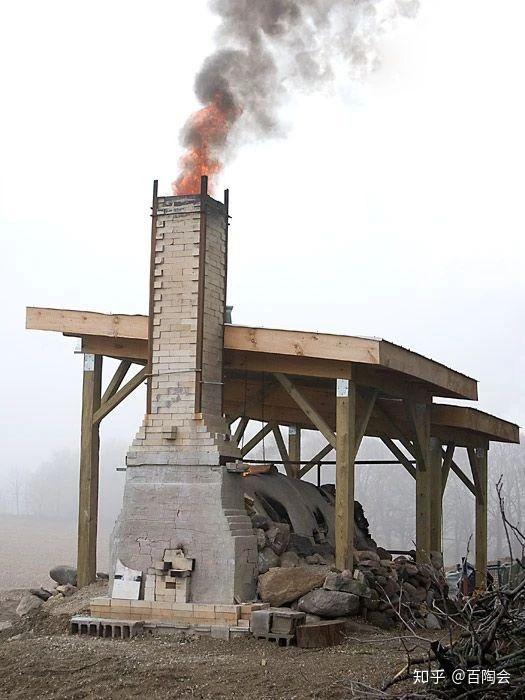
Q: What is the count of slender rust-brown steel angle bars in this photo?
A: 3